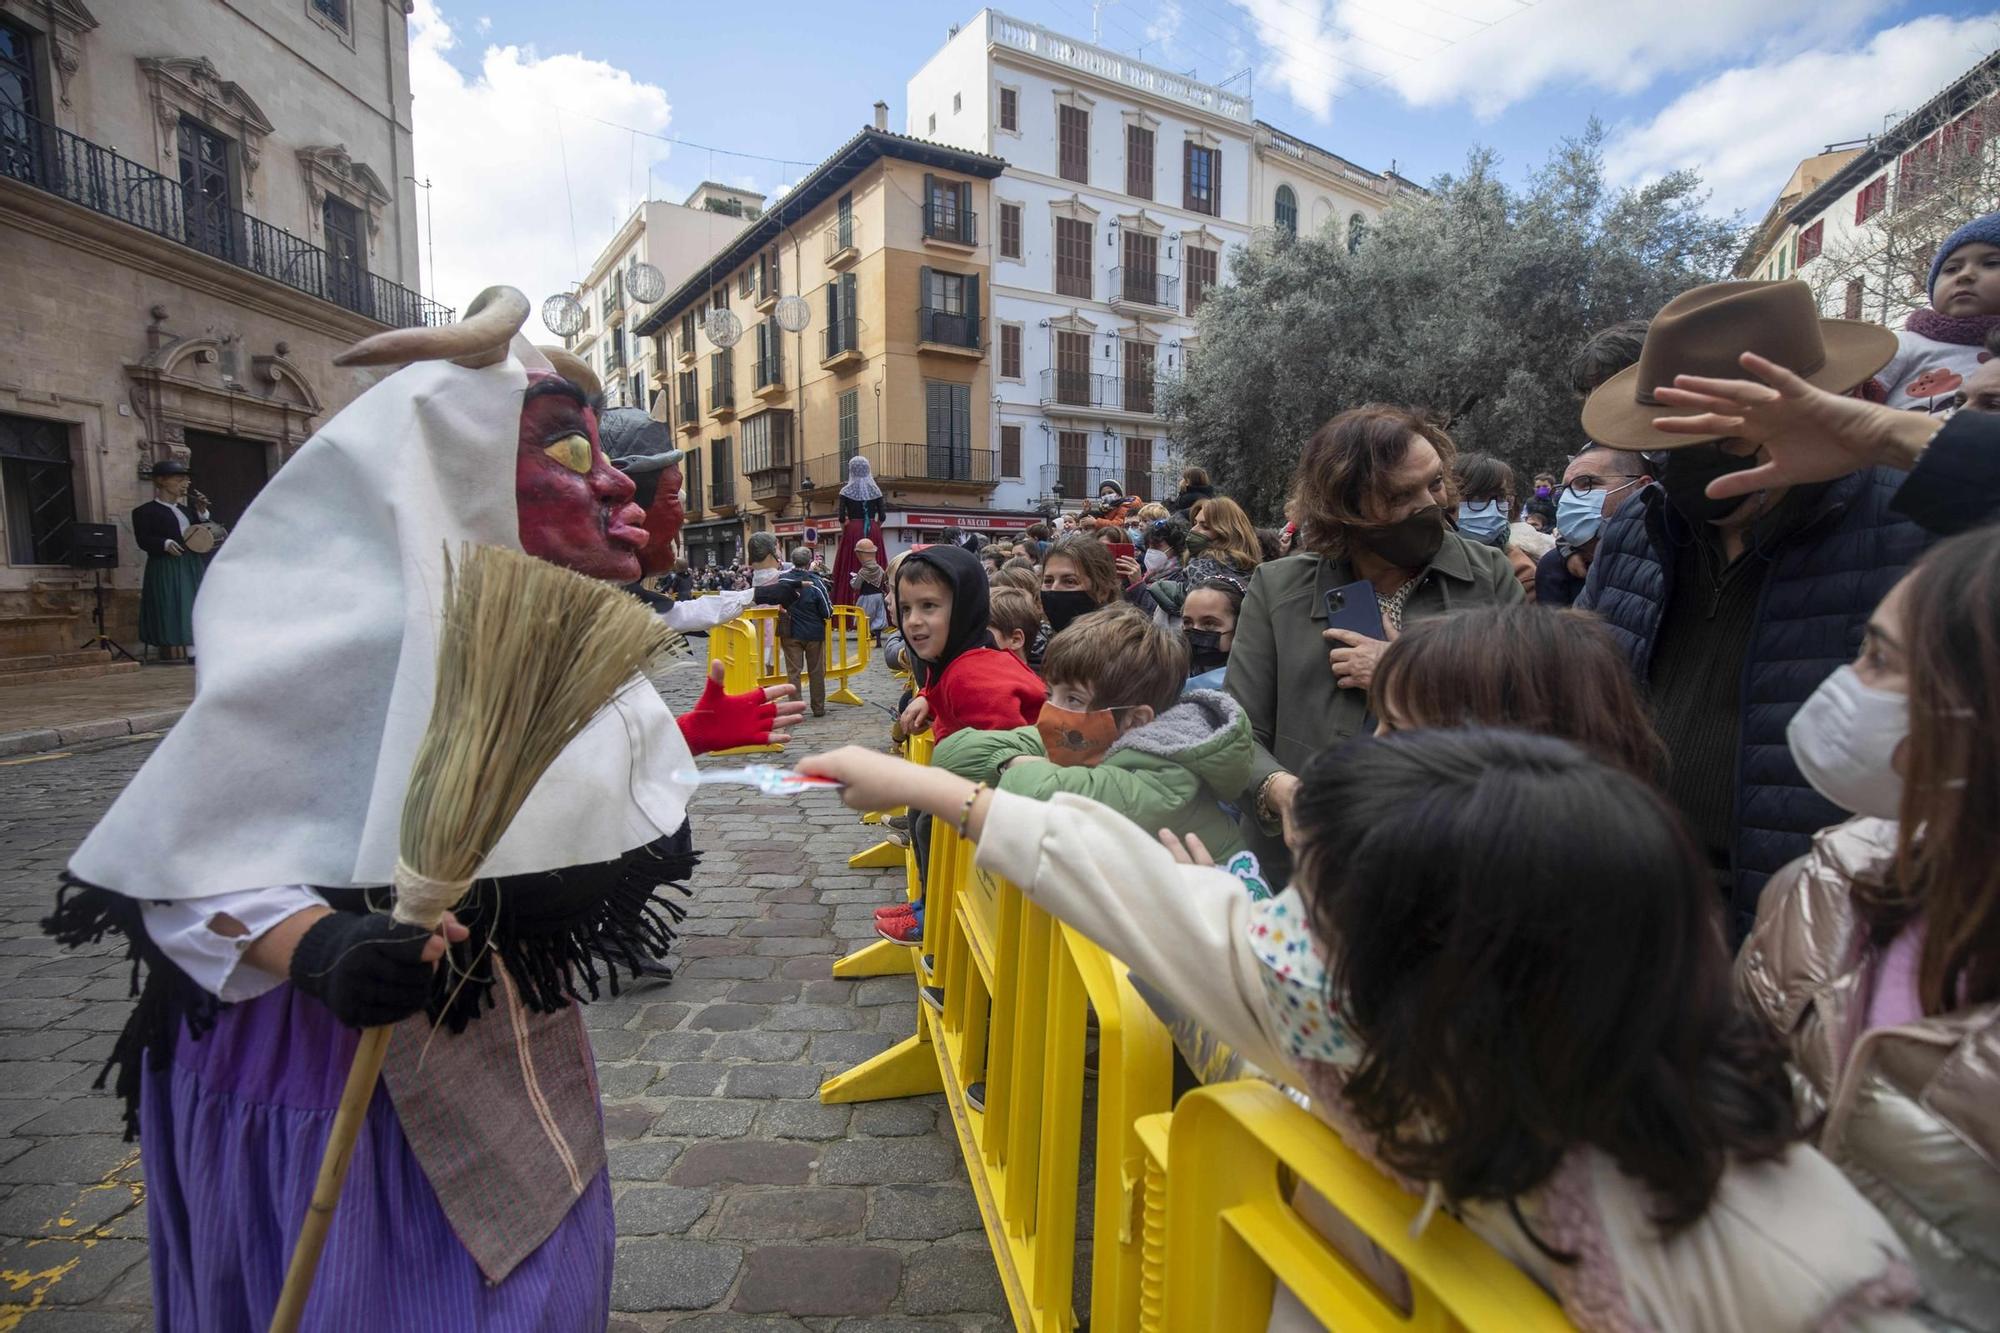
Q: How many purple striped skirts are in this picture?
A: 1